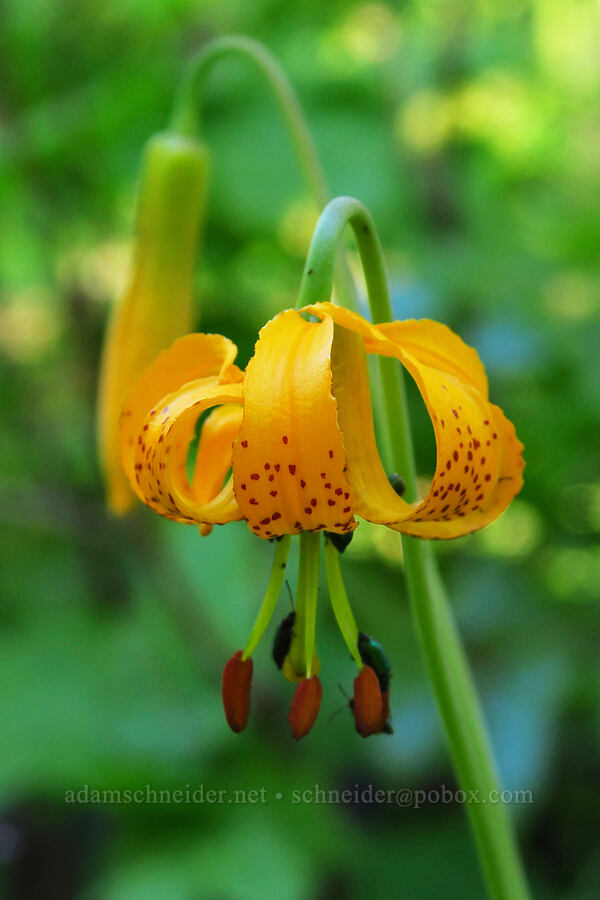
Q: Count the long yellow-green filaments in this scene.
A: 3